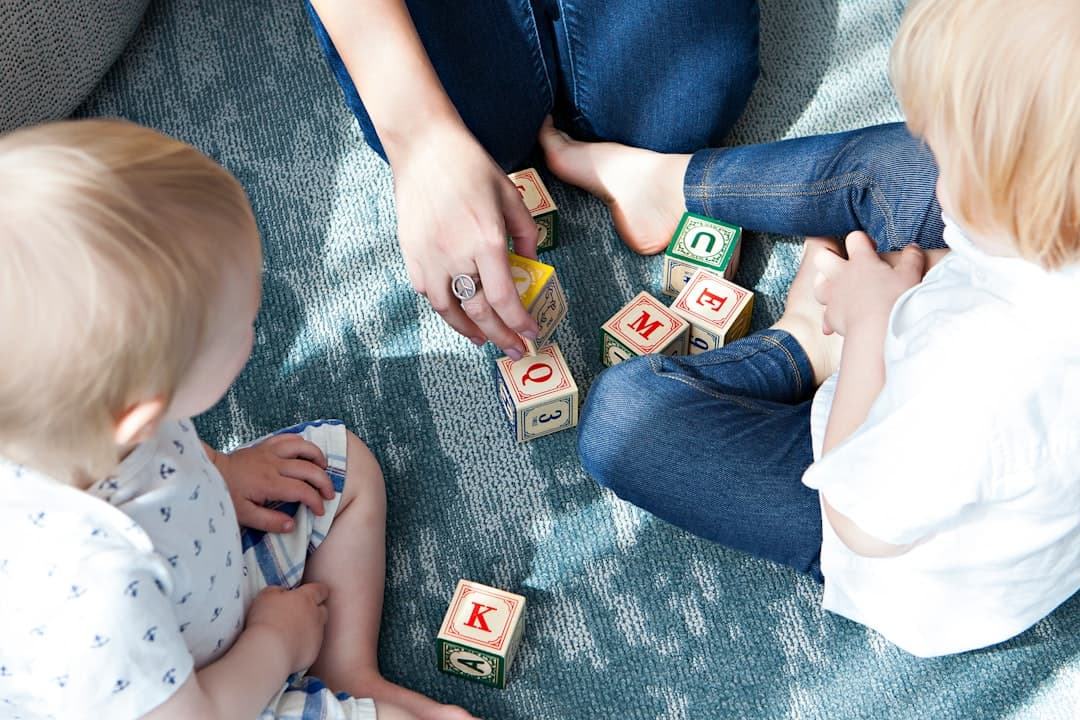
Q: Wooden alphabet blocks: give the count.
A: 7